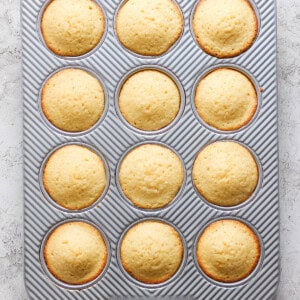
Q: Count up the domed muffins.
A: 12